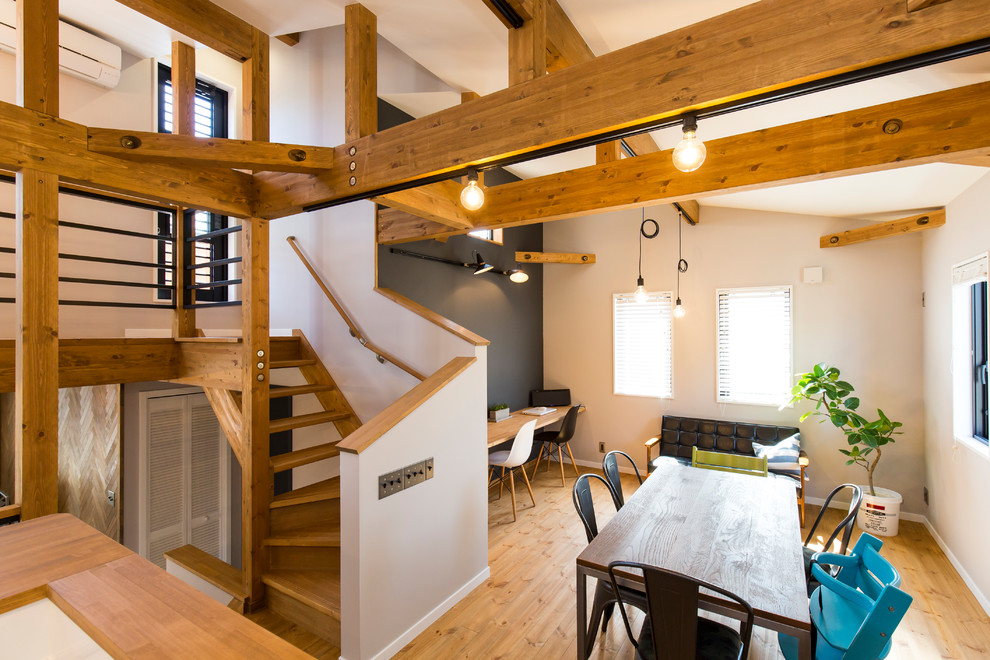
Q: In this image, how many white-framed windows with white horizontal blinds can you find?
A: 2